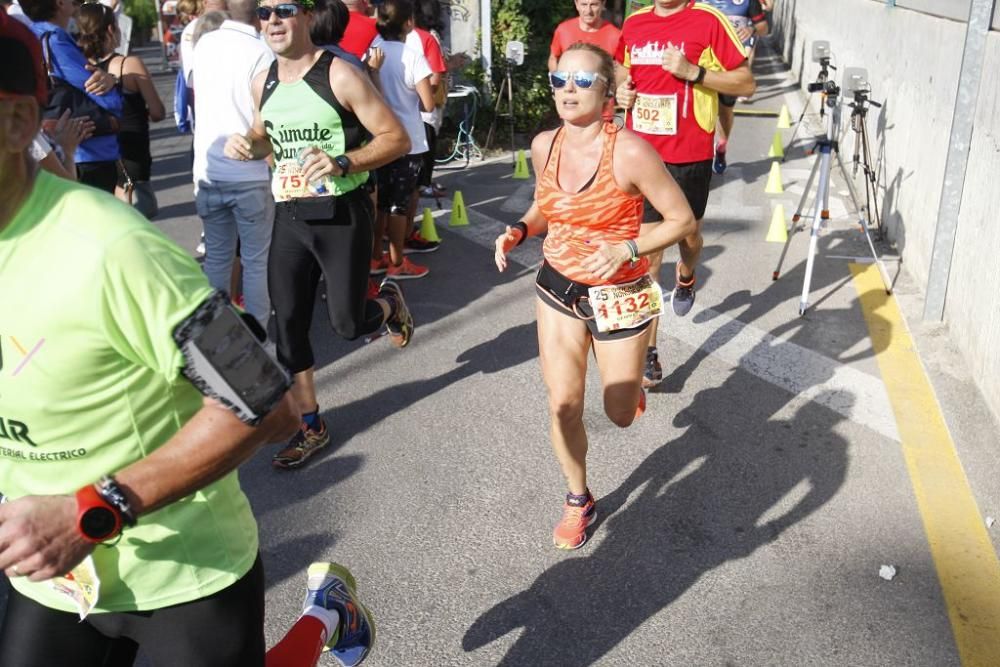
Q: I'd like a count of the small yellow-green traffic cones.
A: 7